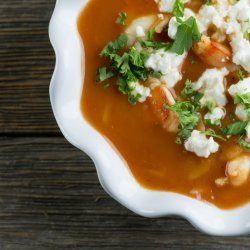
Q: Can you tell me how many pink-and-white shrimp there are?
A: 3